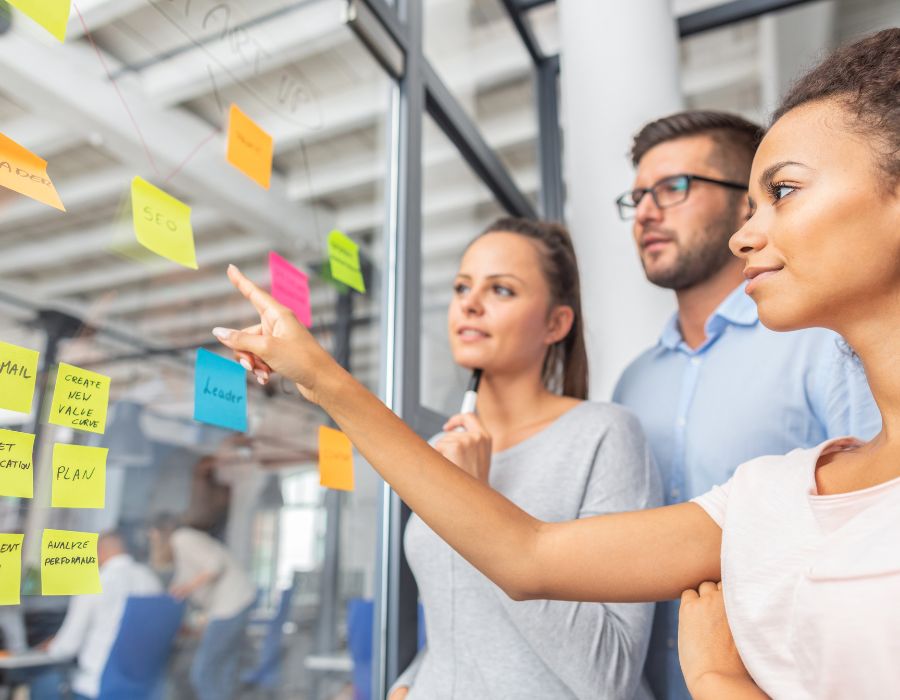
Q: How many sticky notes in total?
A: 14